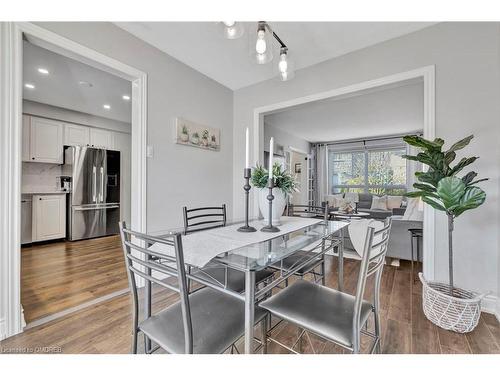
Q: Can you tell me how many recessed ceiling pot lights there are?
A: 4